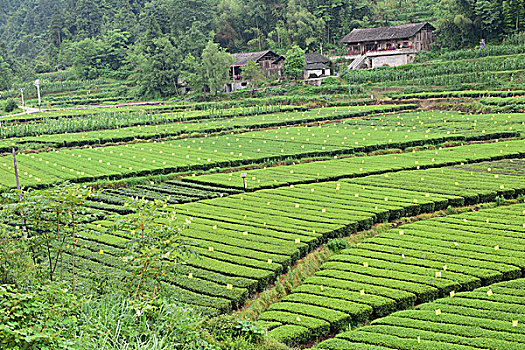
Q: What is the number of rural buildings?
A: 3